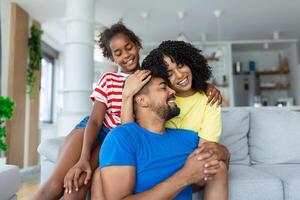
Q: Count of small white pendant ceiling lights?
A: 3